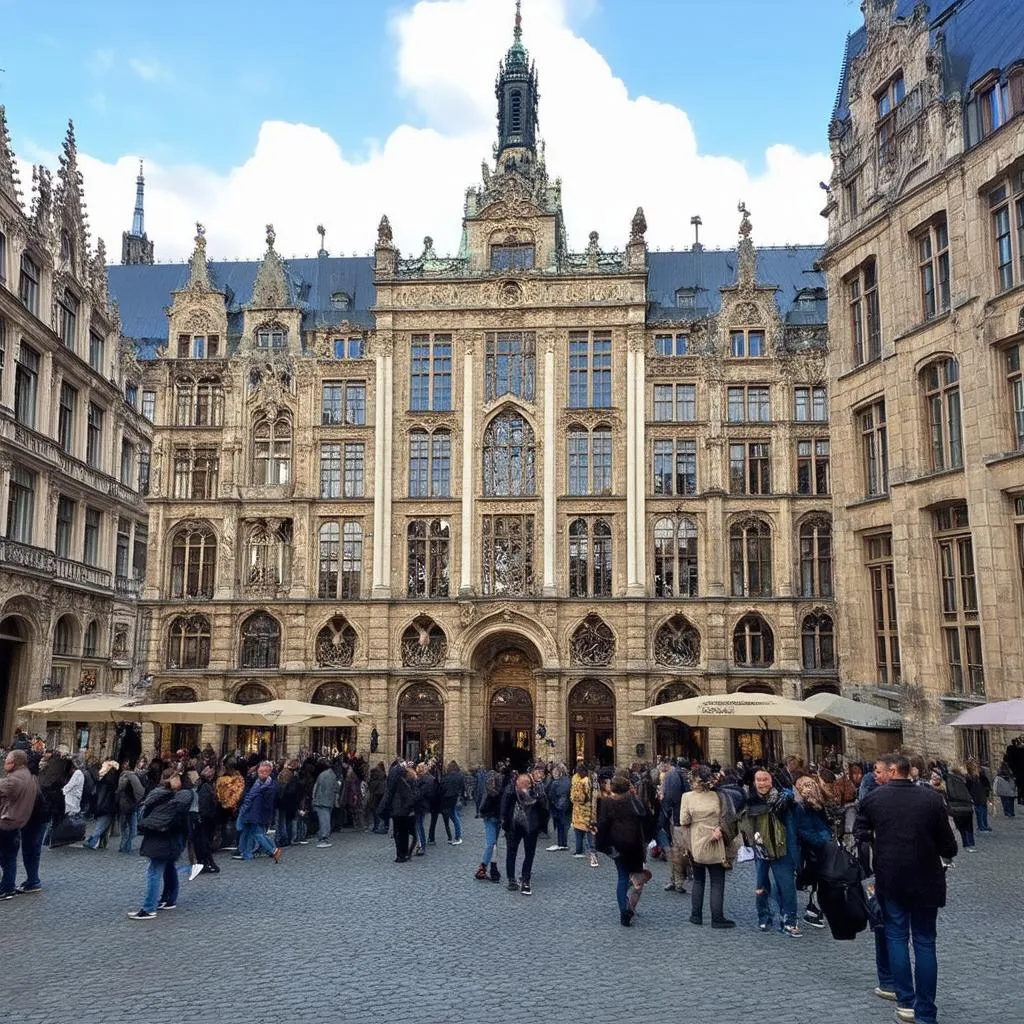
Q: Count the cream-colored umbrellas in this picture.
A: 4